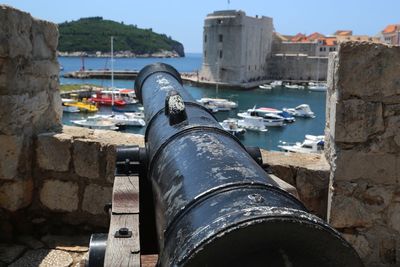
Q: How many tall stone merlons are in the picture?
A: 2